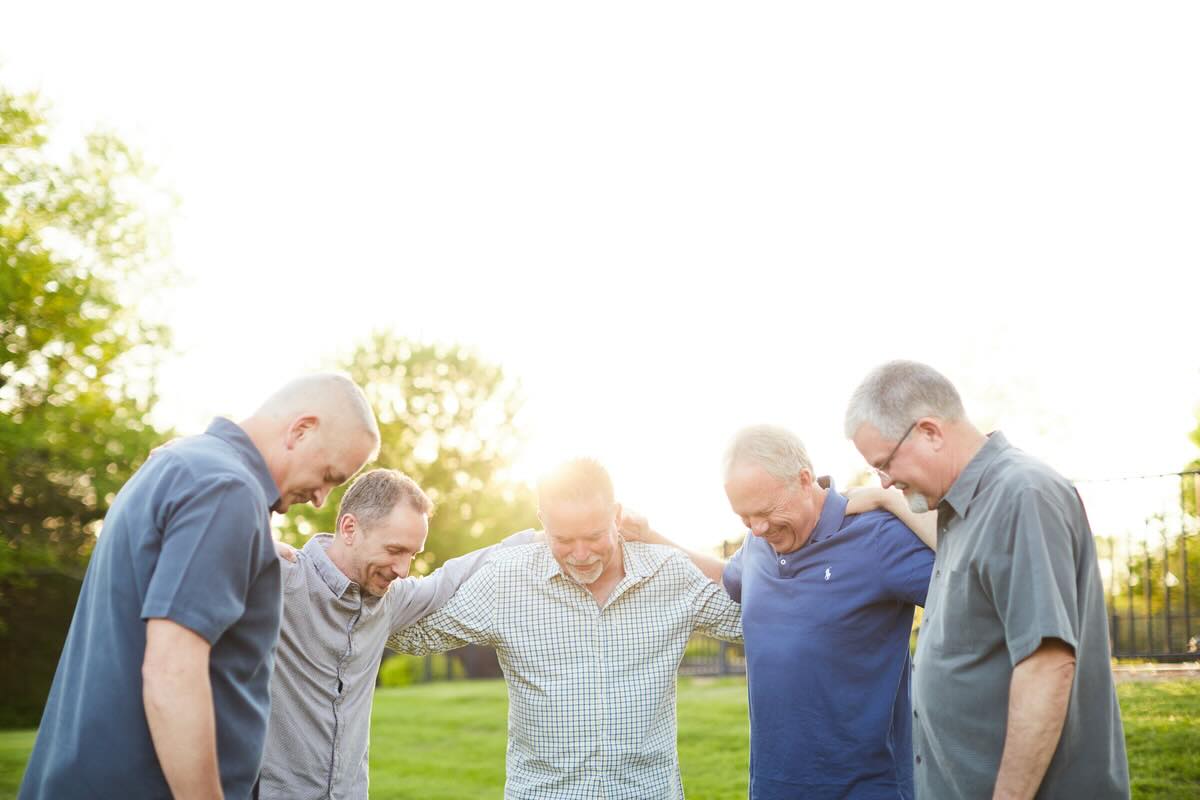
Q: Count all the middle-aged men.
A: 5